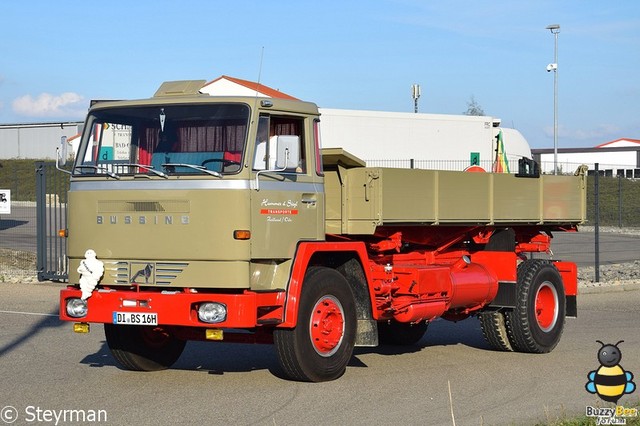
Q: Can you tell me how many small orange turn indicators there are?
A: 2